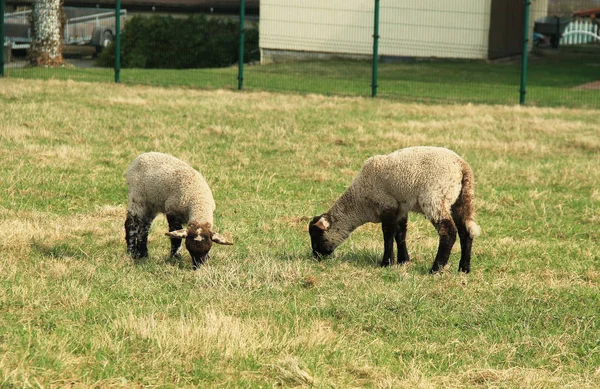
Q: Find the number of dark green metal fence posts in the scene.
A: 5